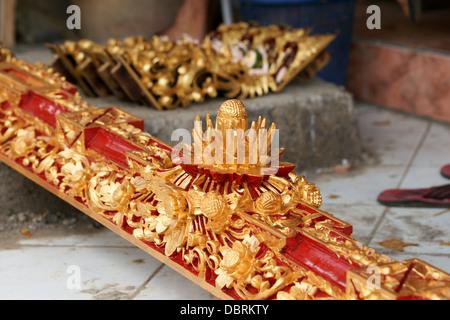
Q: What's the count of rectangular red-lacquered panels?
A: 3